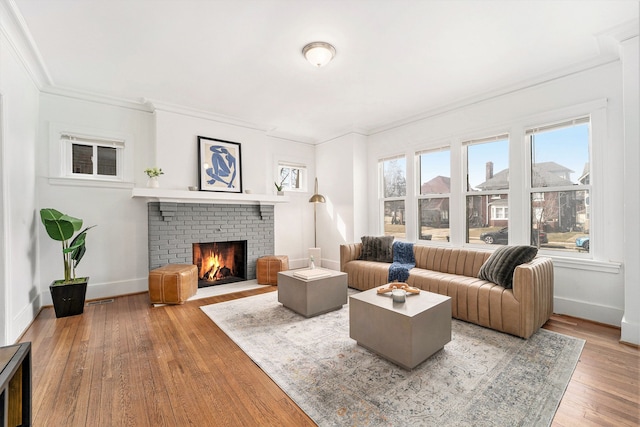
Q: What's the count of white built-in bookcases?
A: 0